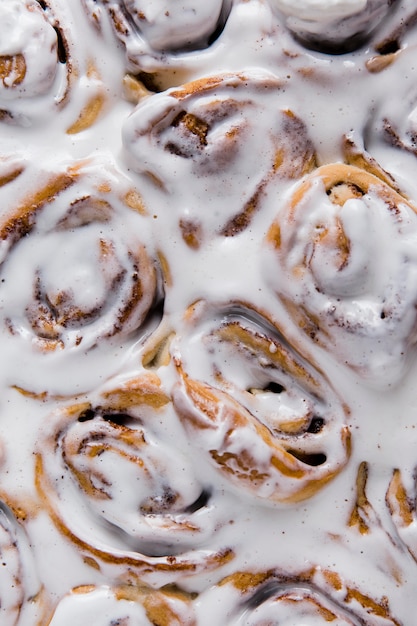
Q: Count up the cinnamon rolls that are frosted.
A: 13